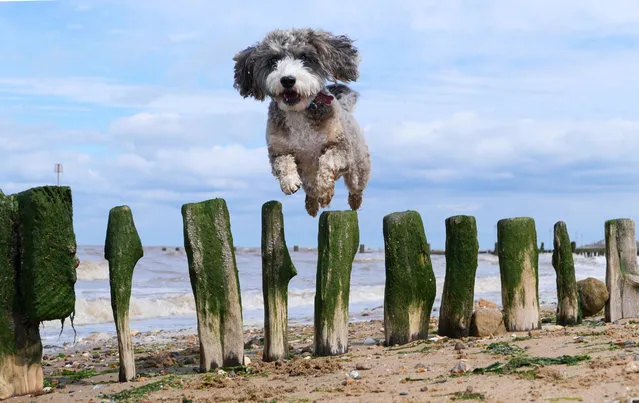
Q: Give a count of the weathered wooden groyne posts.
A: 10